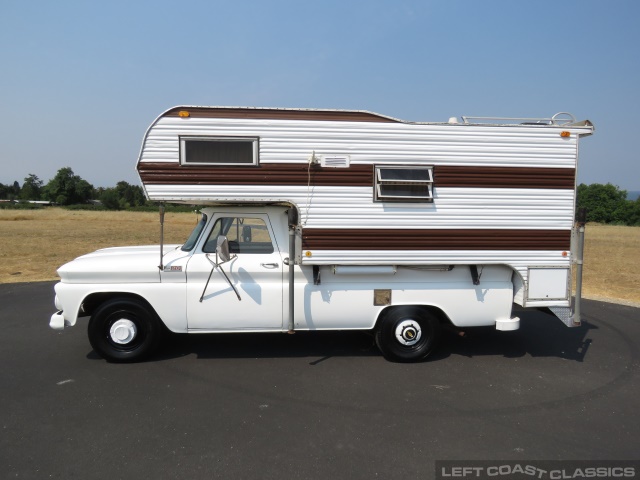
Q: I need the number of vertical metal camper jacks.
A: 2